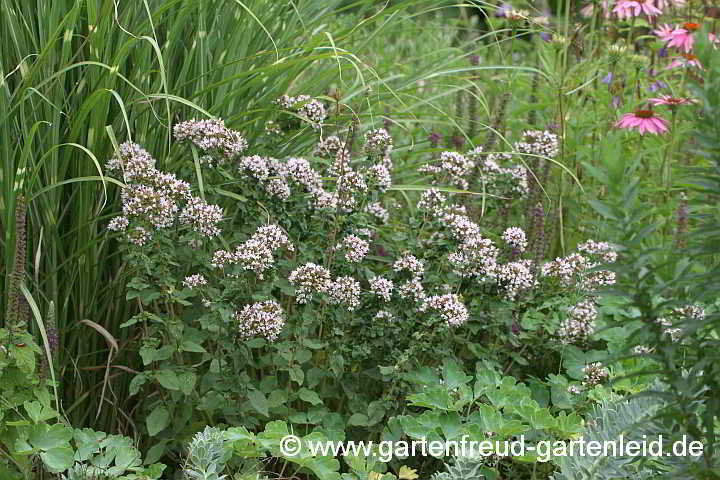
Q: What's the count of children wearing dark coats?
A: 0